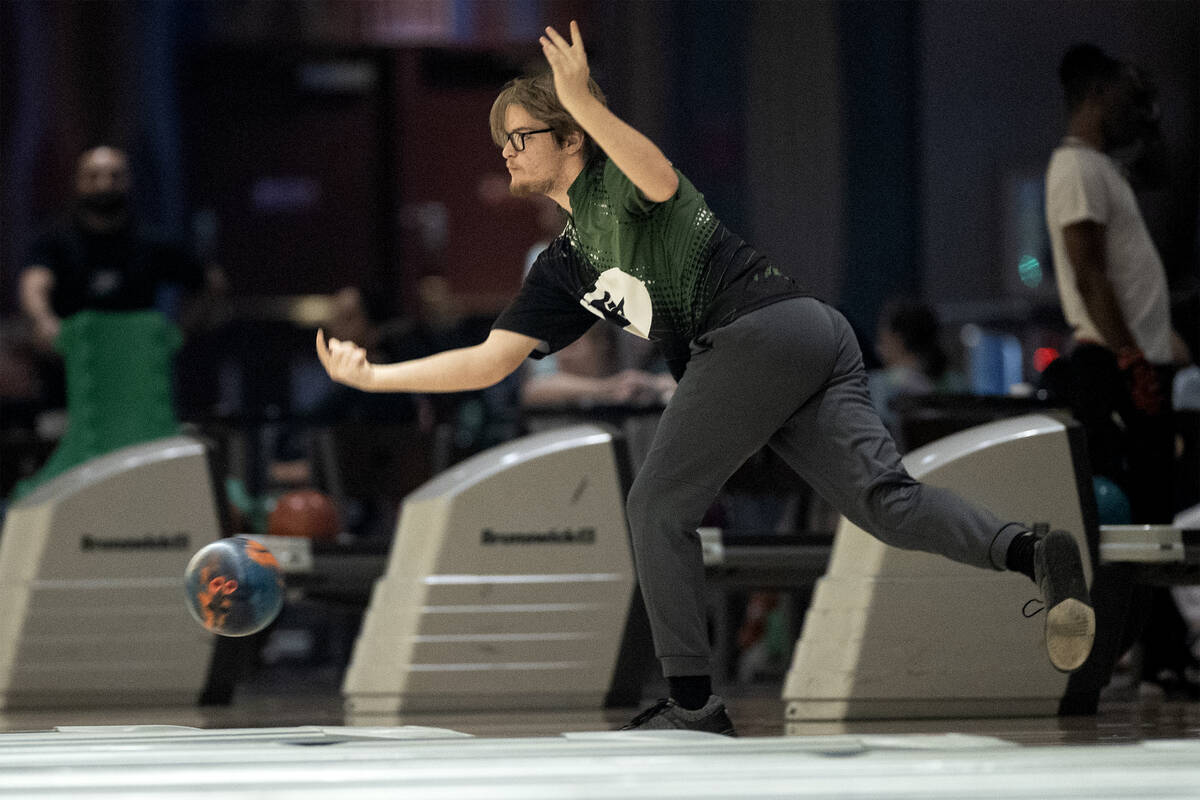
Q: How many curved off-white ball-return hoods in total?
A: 3